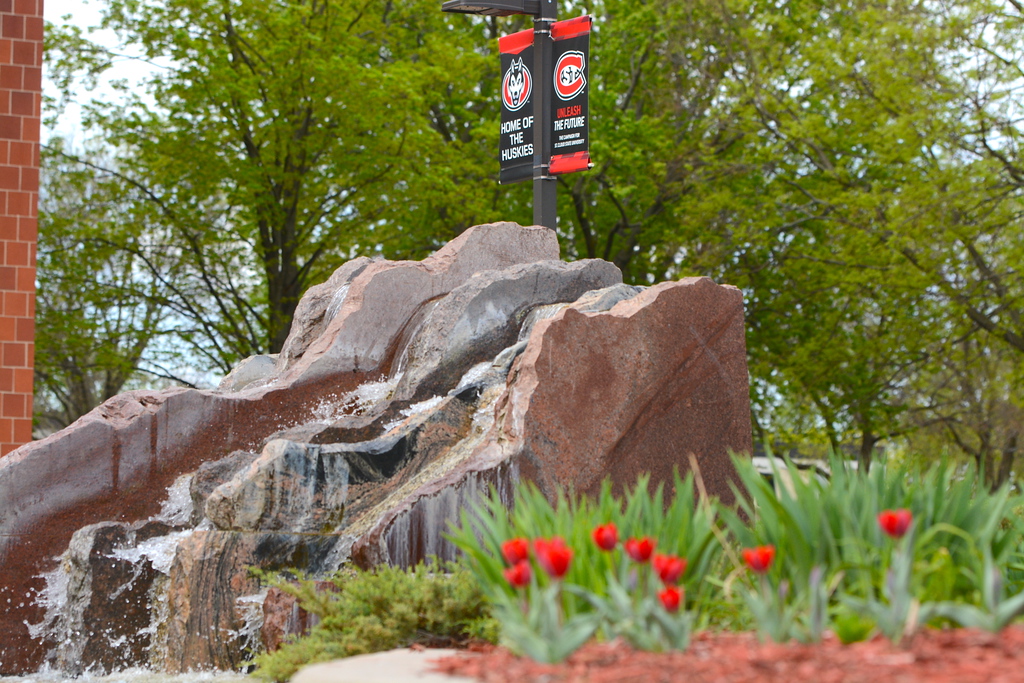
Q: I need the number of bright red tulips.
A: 9